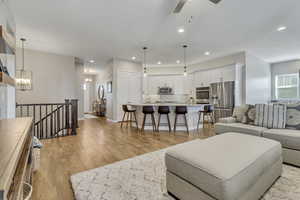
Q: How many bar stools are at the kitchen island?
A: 5